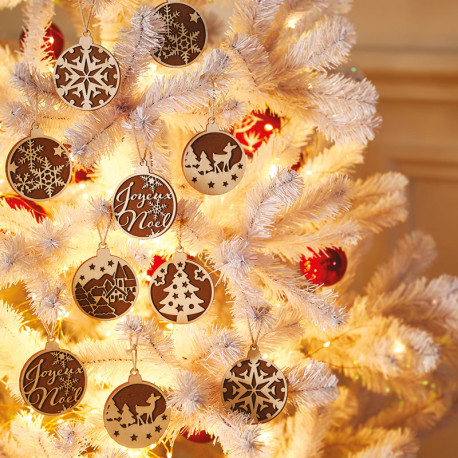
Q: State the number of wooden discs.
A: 10